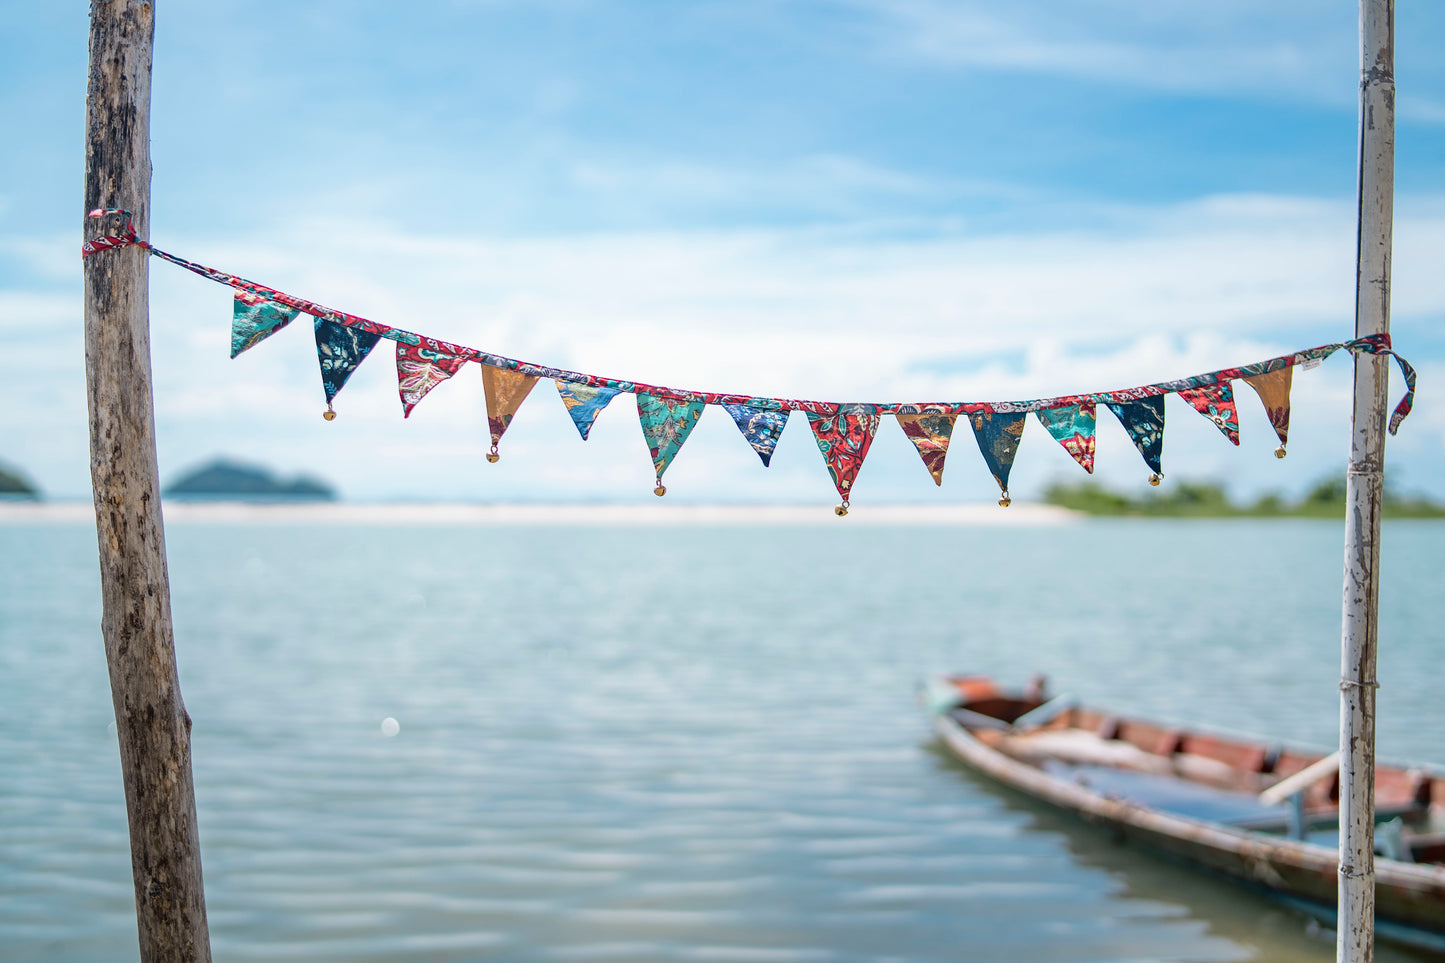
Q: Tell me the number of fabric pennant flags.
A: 14